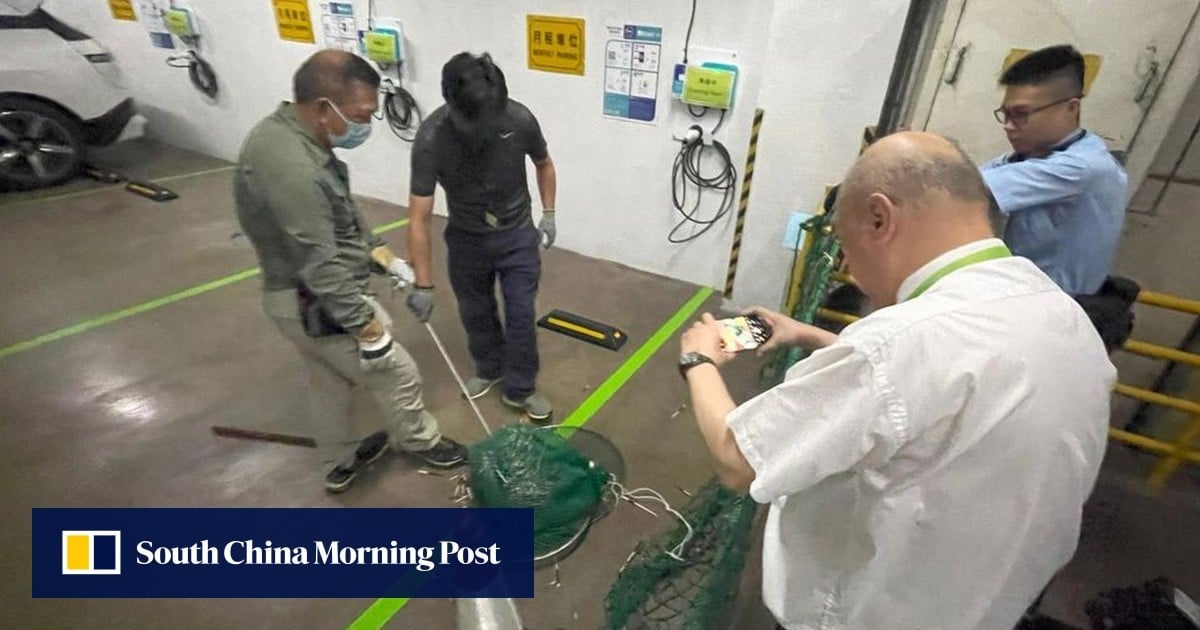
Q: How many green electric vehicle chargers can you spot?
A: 3